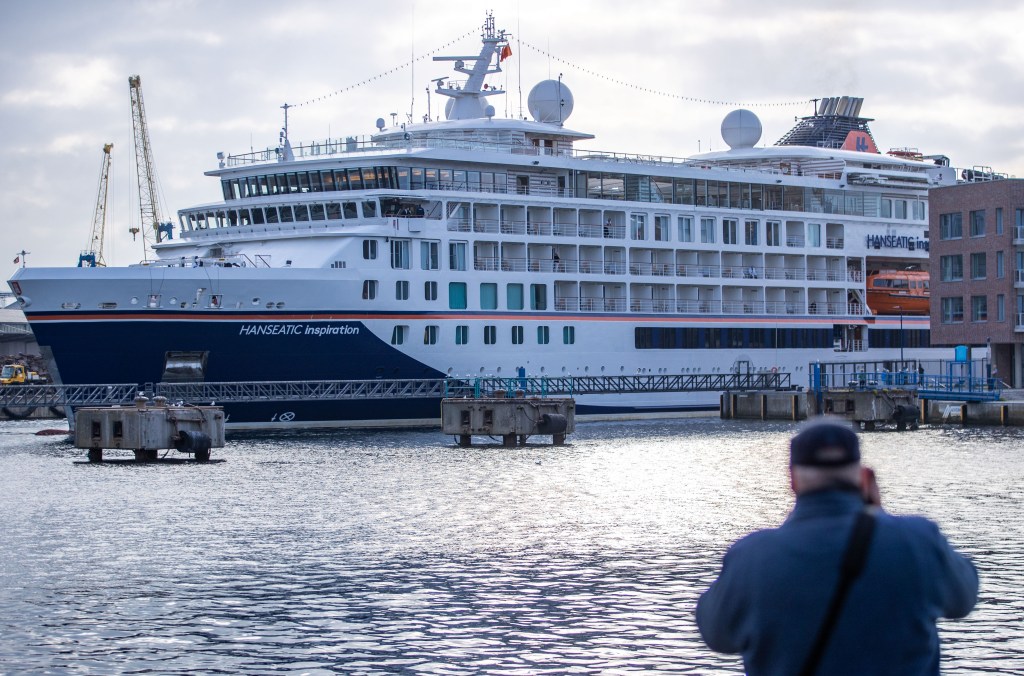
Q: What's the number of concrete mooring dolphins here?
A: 3